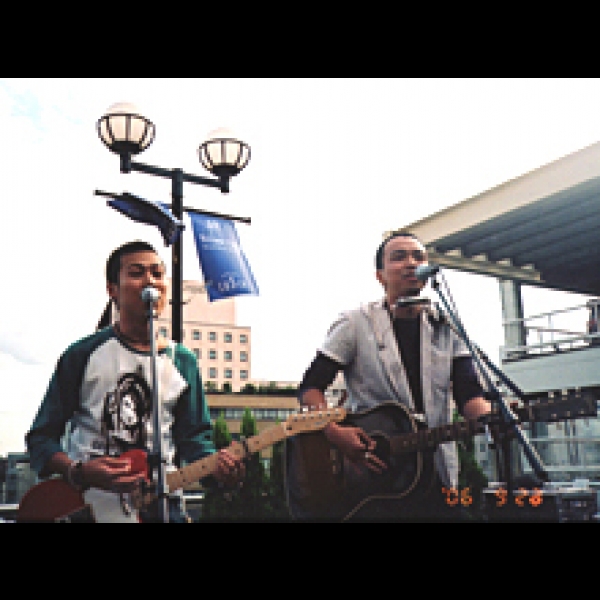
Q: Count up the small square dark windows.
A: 12